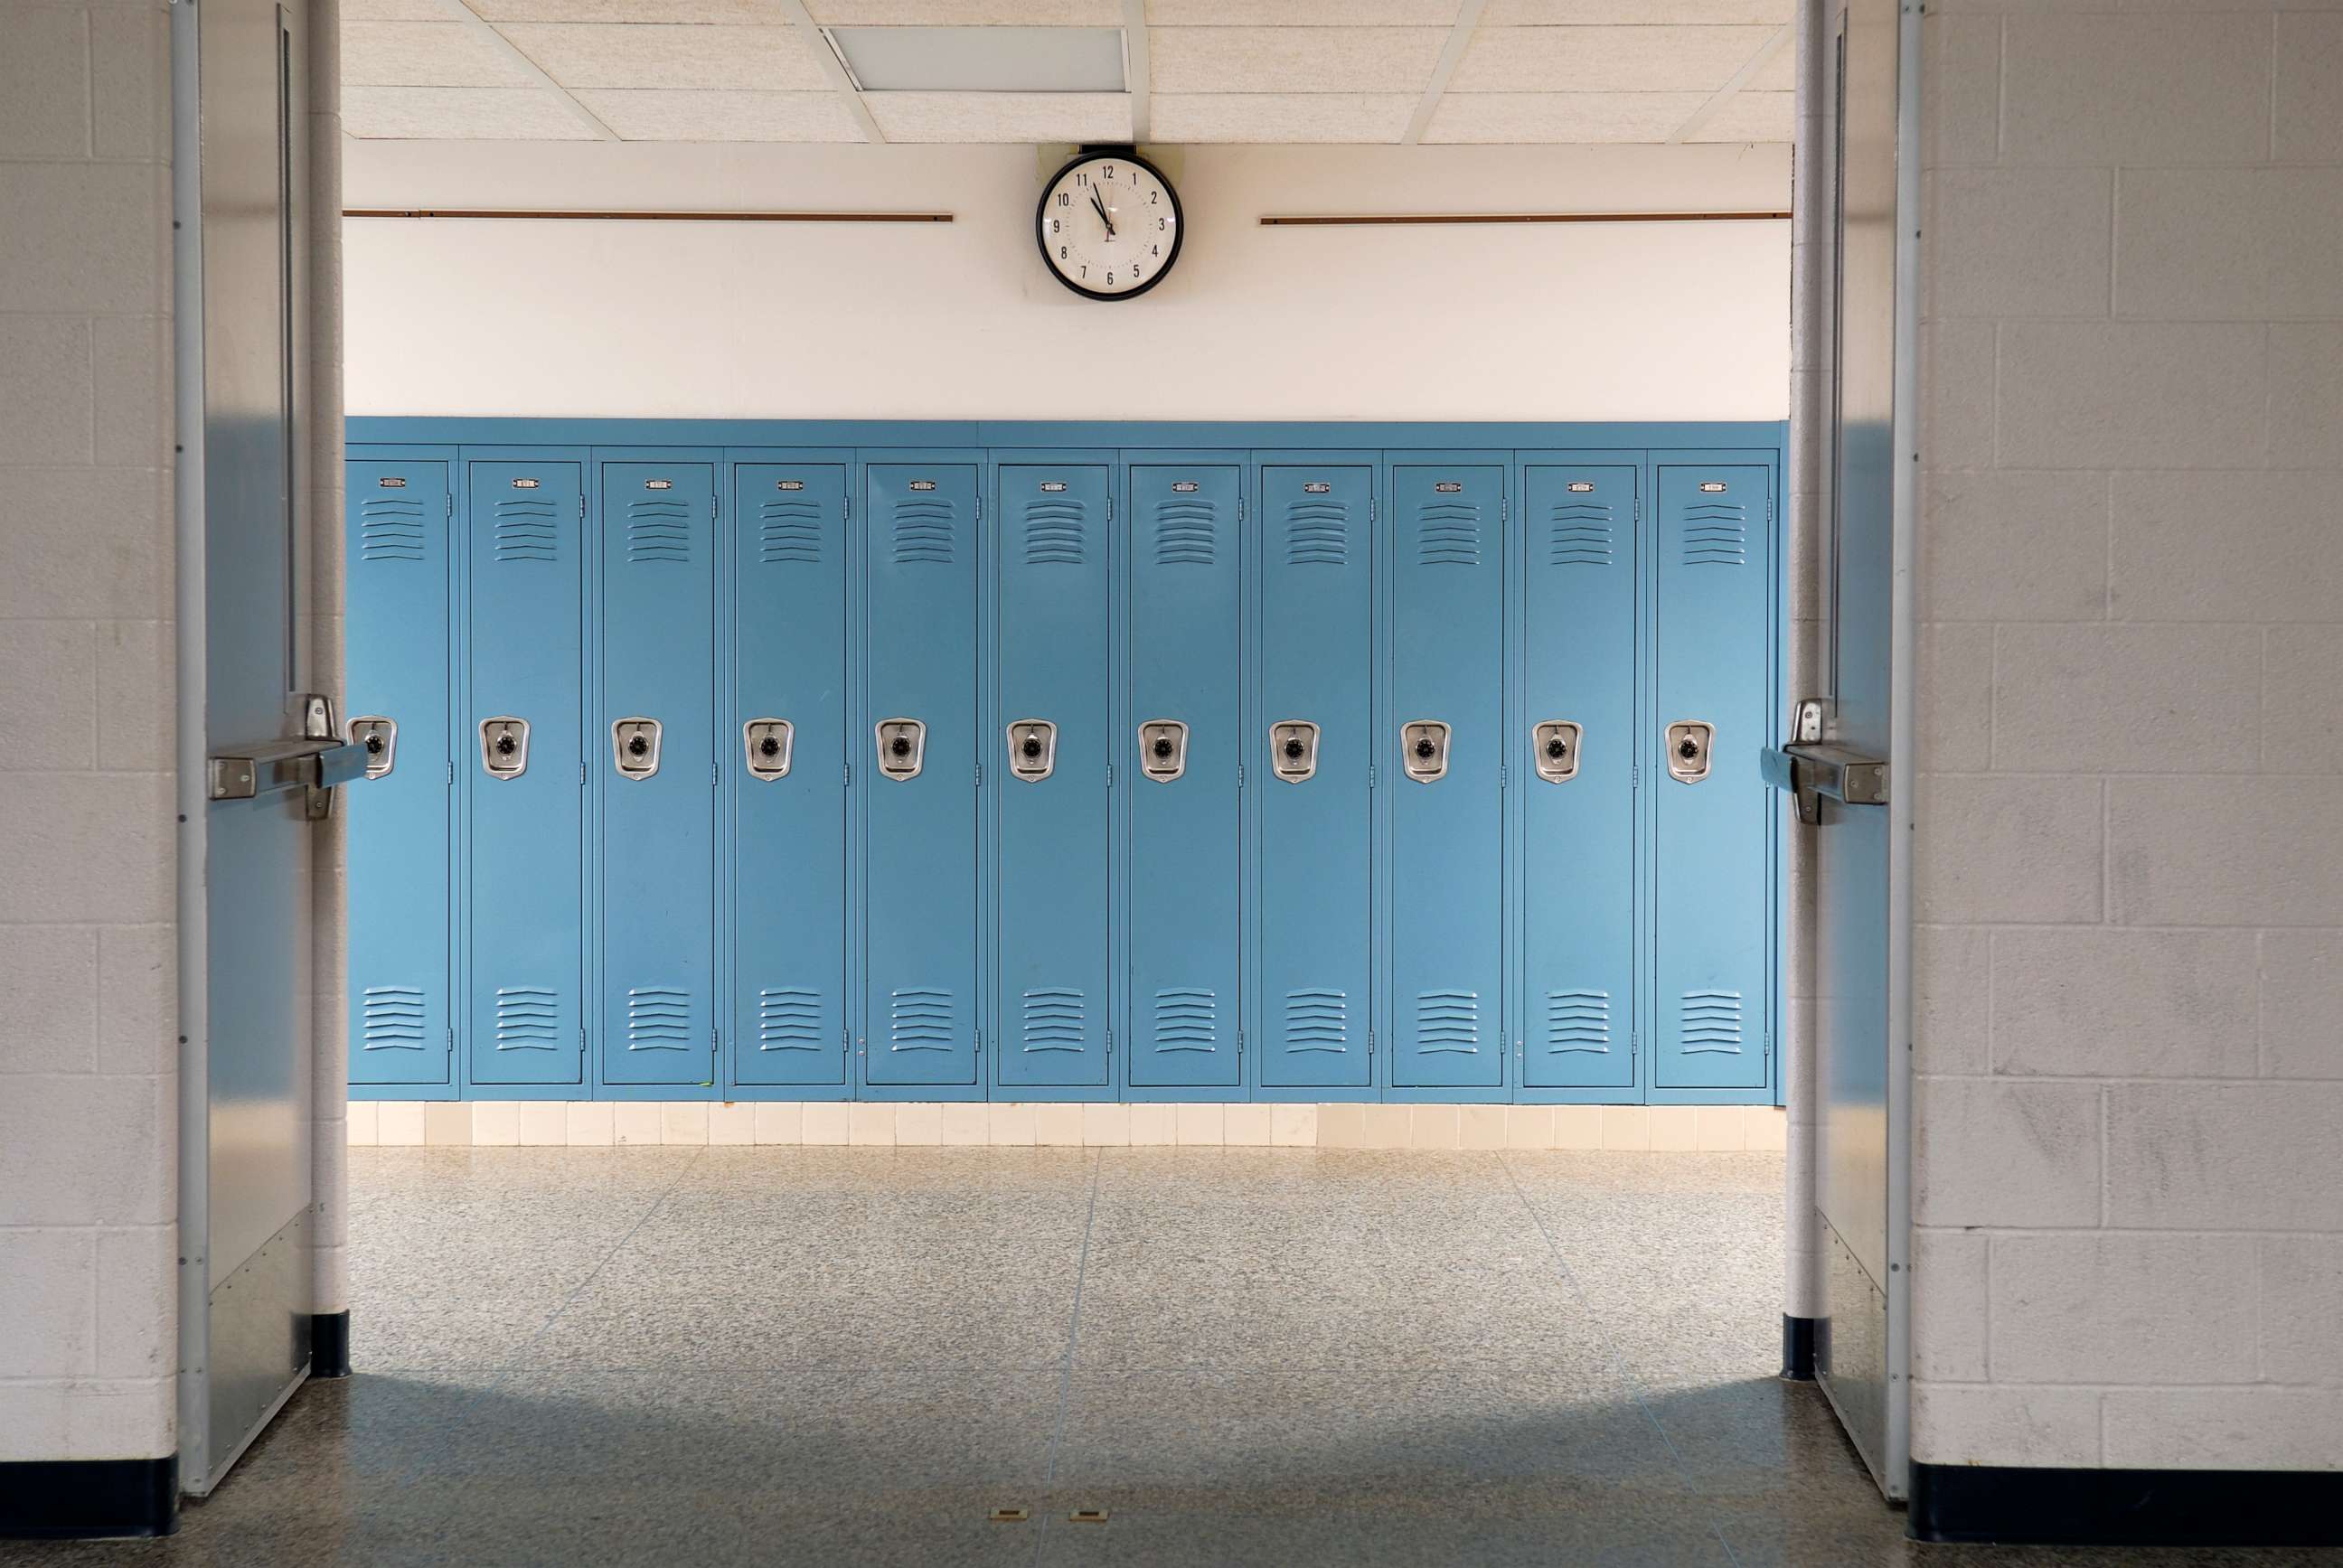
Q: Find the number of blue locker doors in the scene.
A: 11